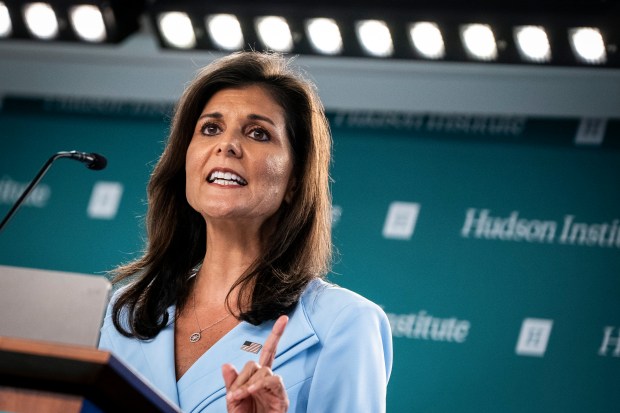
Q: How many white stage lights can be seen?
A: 12